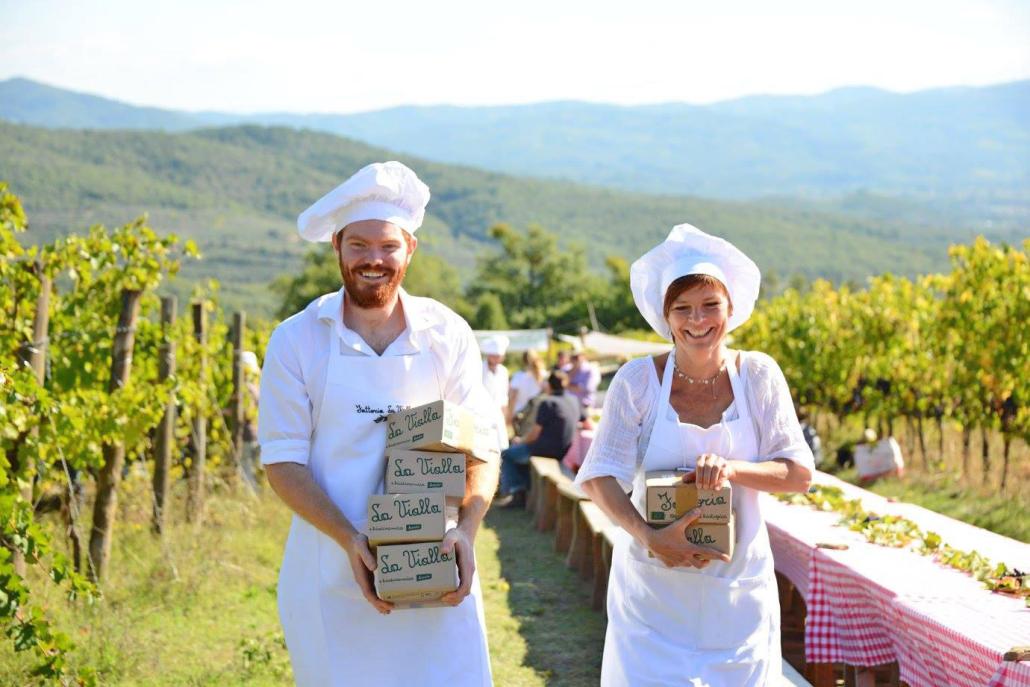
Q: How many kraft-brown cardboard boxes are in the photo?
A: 6